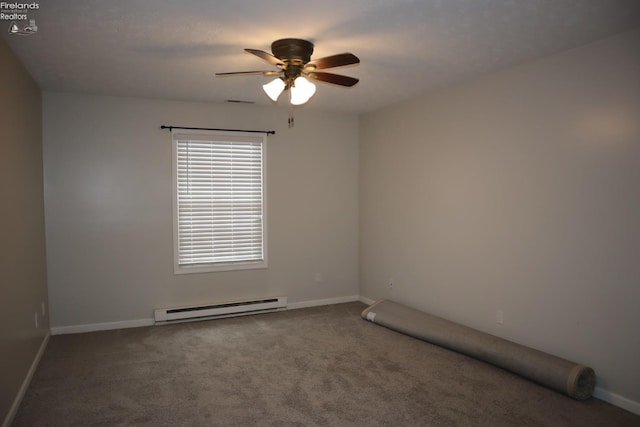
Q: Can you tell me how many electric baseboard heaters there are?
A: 1